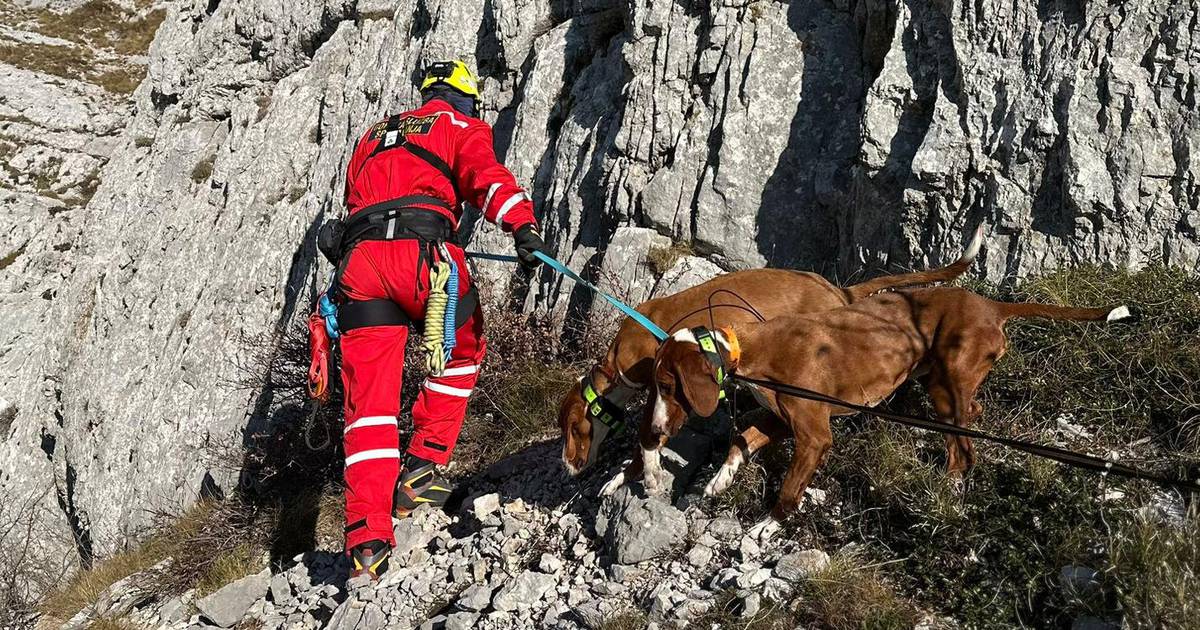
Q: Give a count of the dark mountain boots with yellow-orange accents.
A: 2